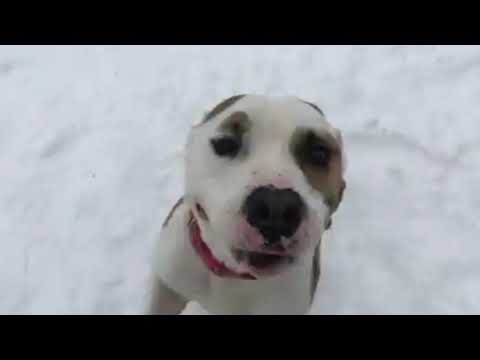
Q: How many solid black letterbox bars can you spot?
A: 2